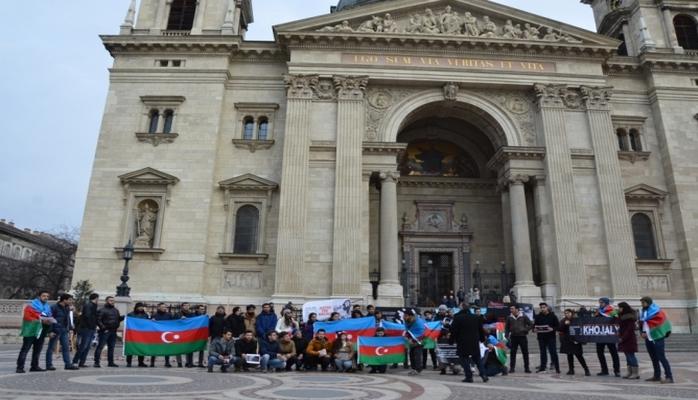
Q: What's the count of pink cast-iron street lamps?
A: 0